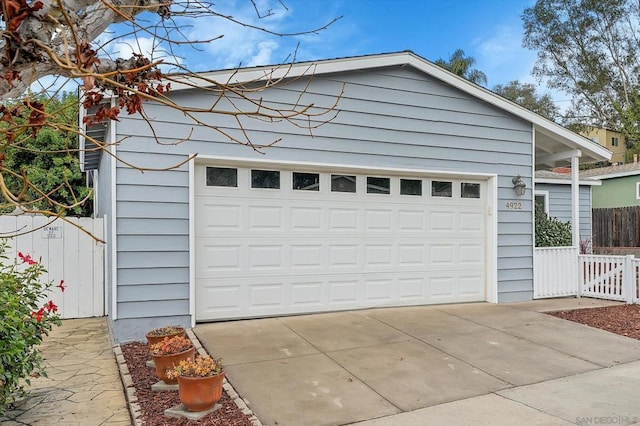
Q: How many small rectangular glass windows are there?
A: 8